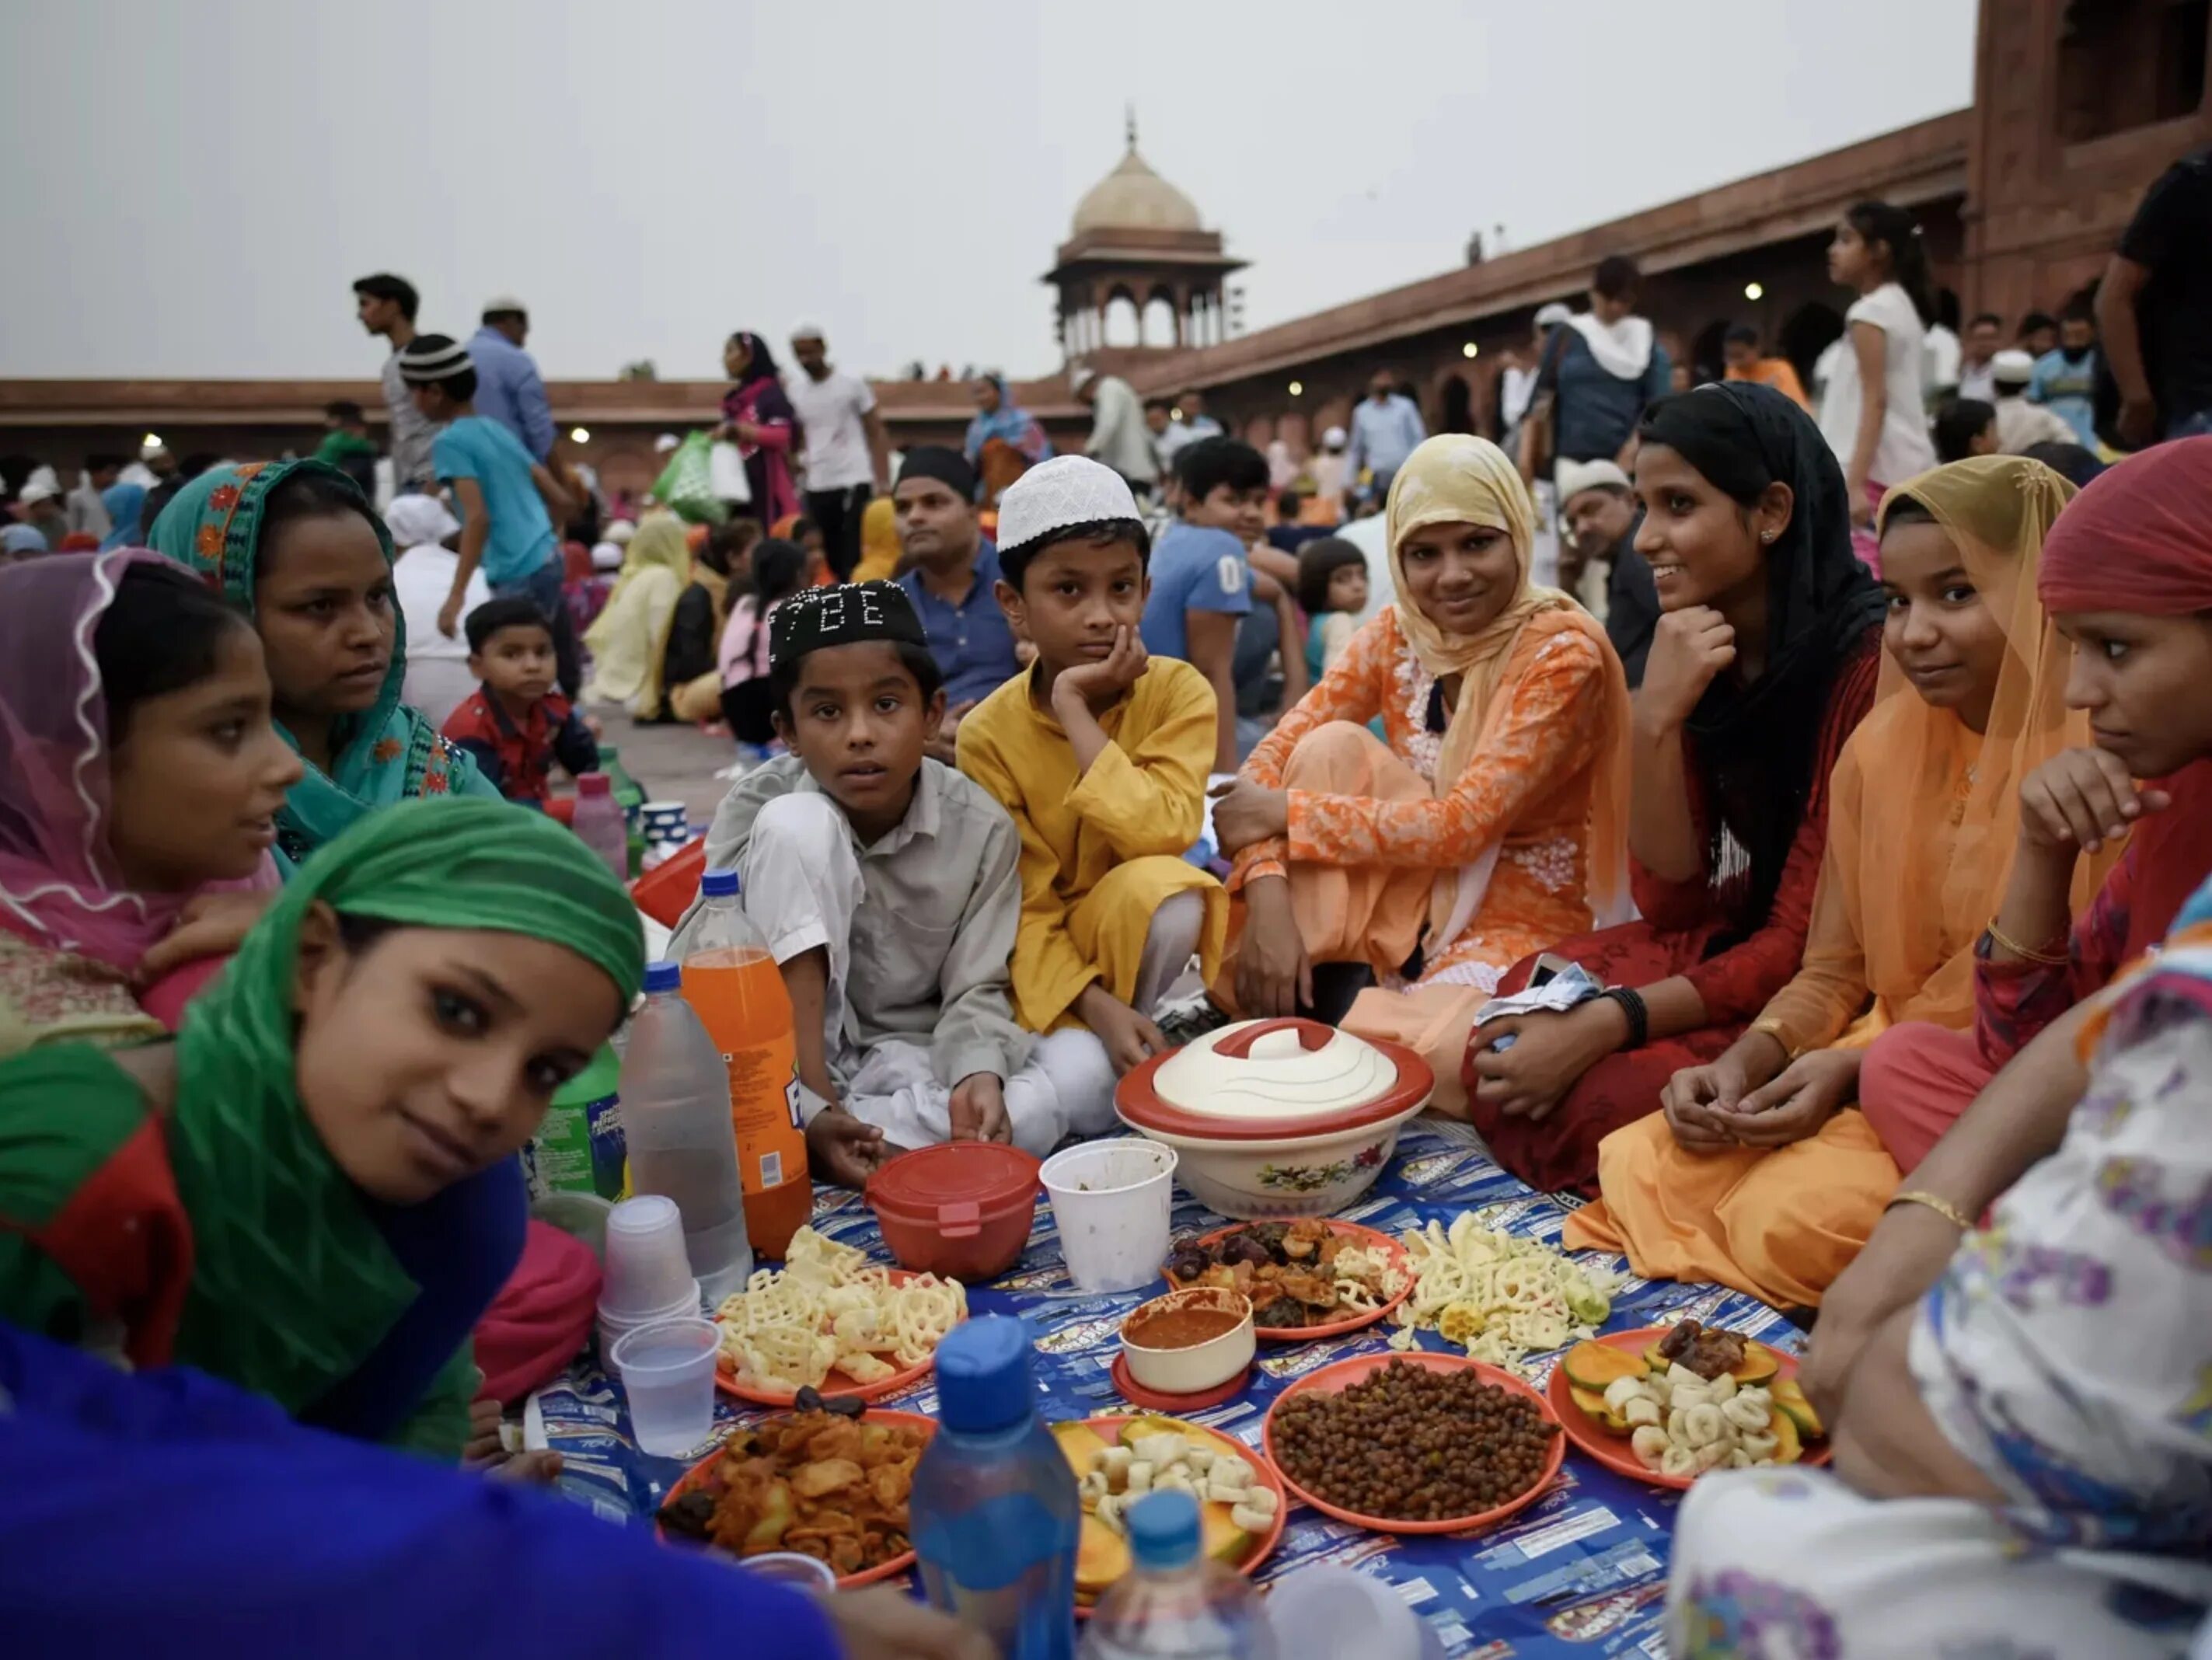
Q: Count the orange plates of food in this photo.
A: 6